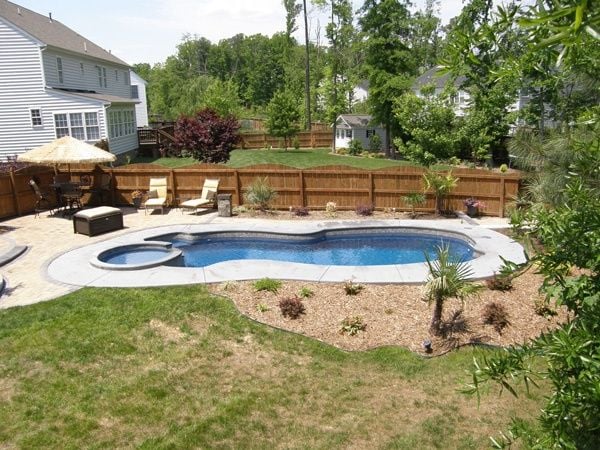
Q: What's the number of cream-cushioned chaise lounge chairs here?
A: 2